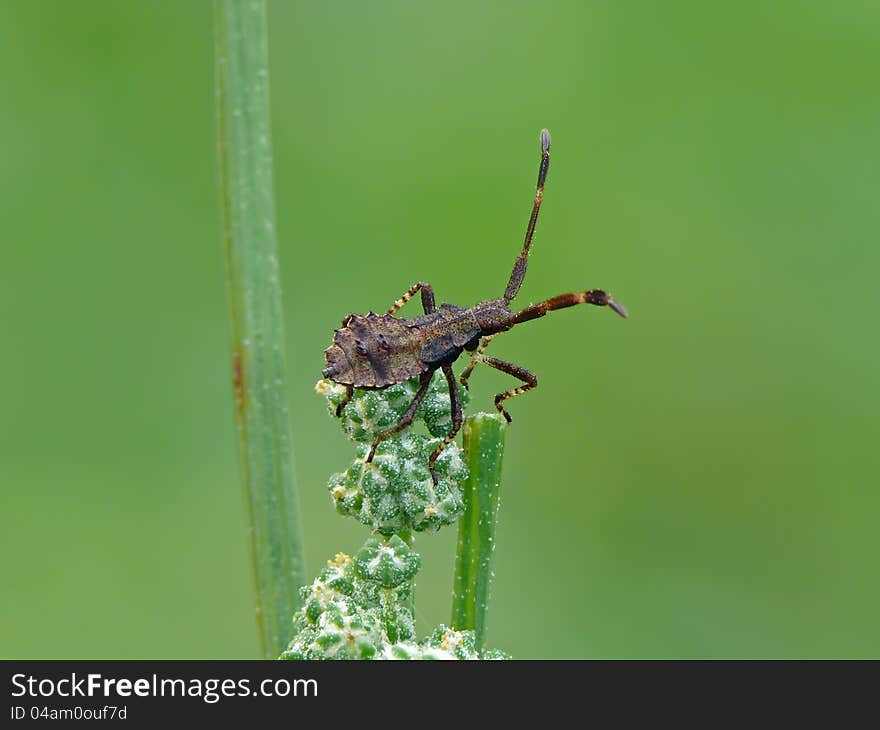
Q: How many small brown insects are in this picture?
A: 1